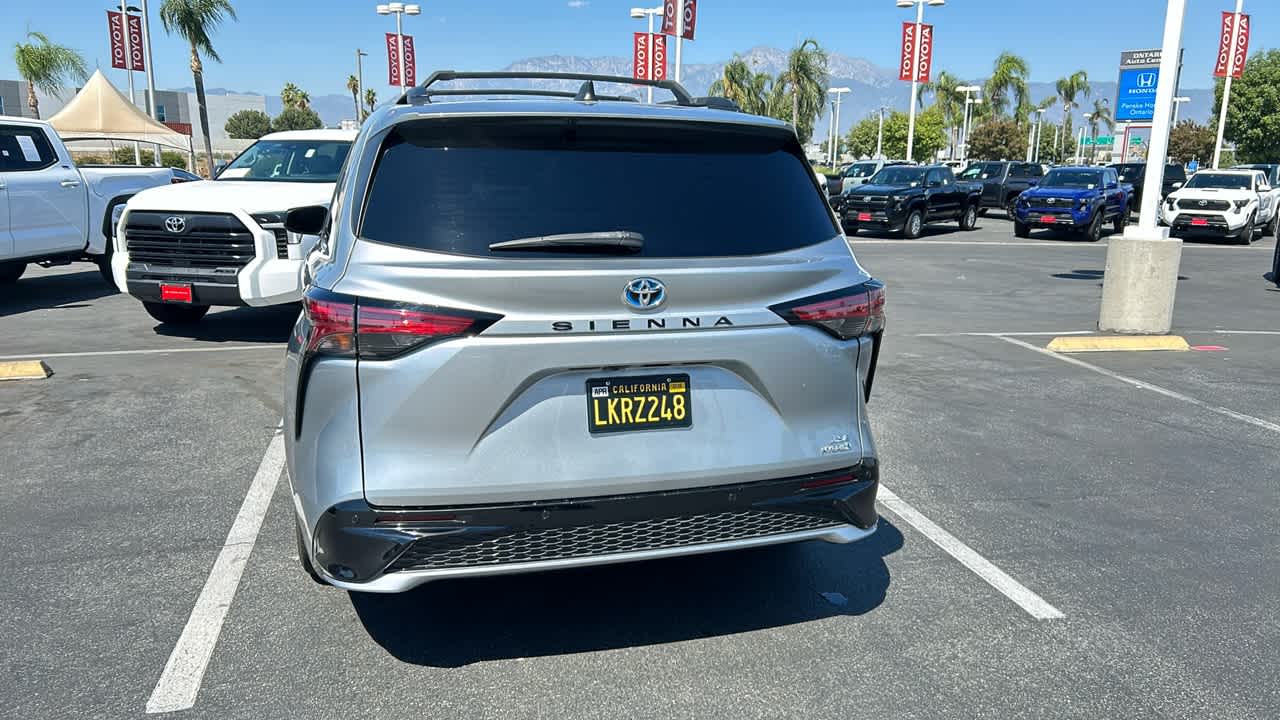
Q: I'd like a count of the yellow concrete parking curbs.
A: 2